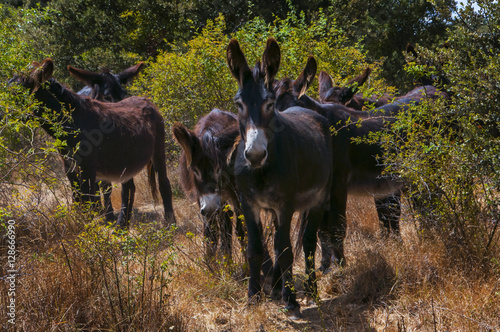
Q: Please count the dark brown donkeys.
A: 6